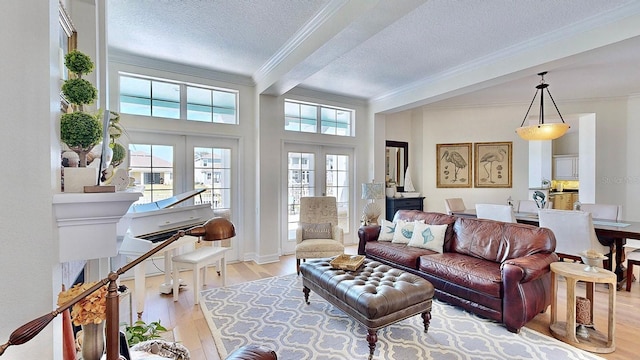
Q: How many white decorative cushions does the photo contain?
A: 3